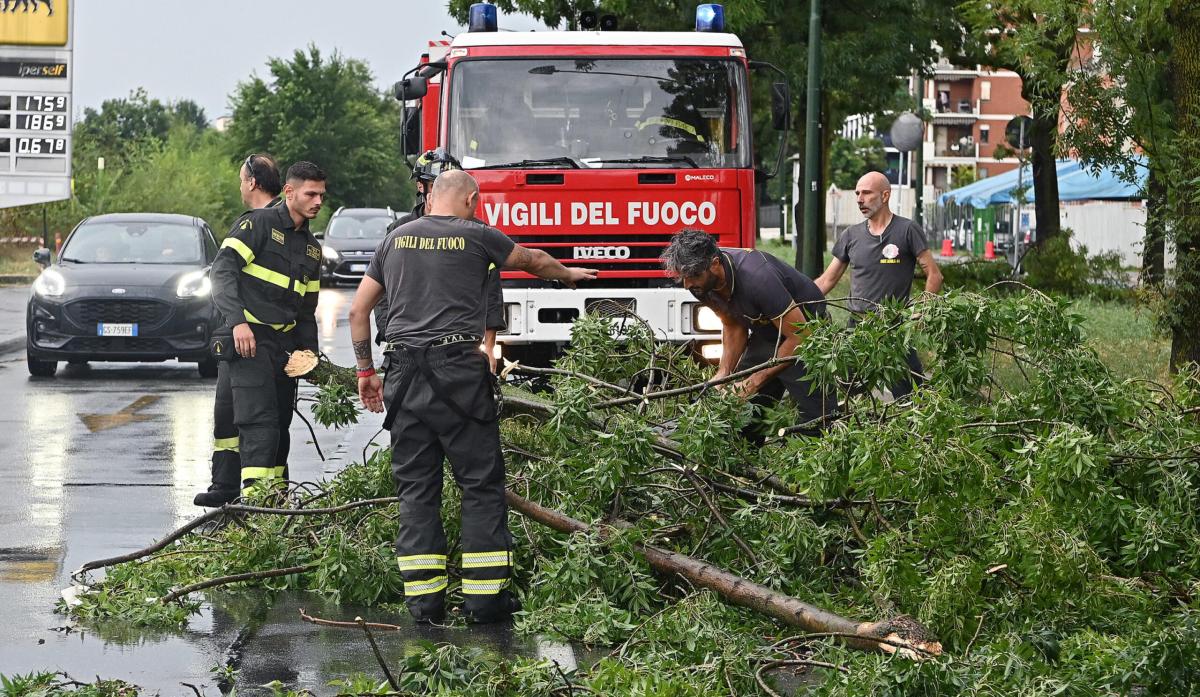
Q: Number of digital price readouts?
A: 3